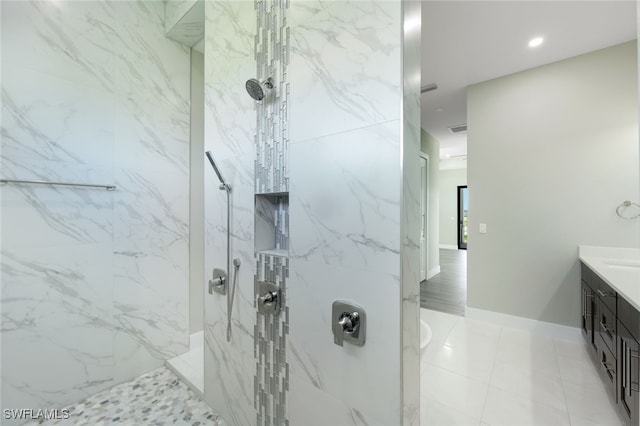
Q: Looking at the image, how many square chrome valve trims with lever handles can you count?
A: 3